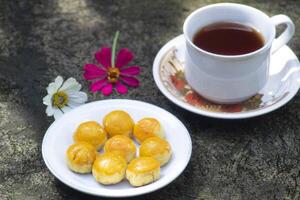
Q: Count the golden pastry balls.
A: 8